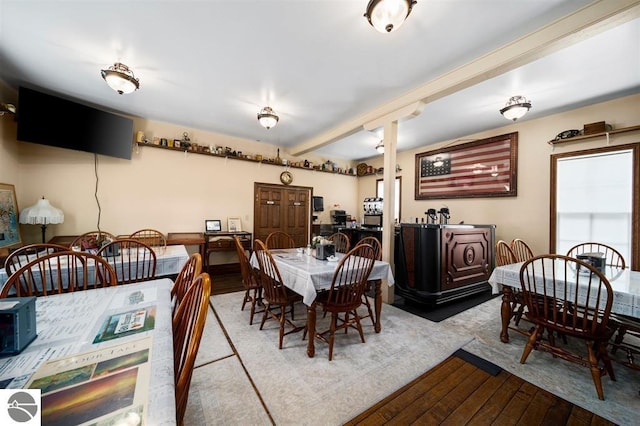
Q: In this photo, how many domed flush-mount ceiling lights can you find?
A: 5